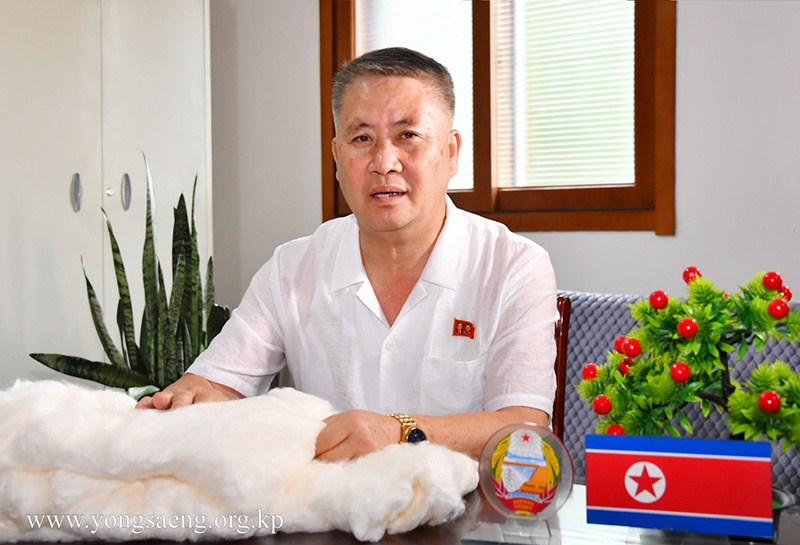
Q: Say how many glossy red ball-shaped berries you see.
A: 14